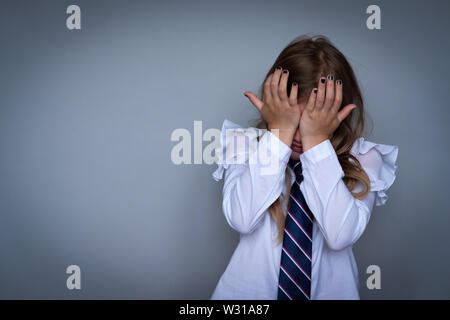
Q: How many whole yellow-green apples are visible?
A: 0